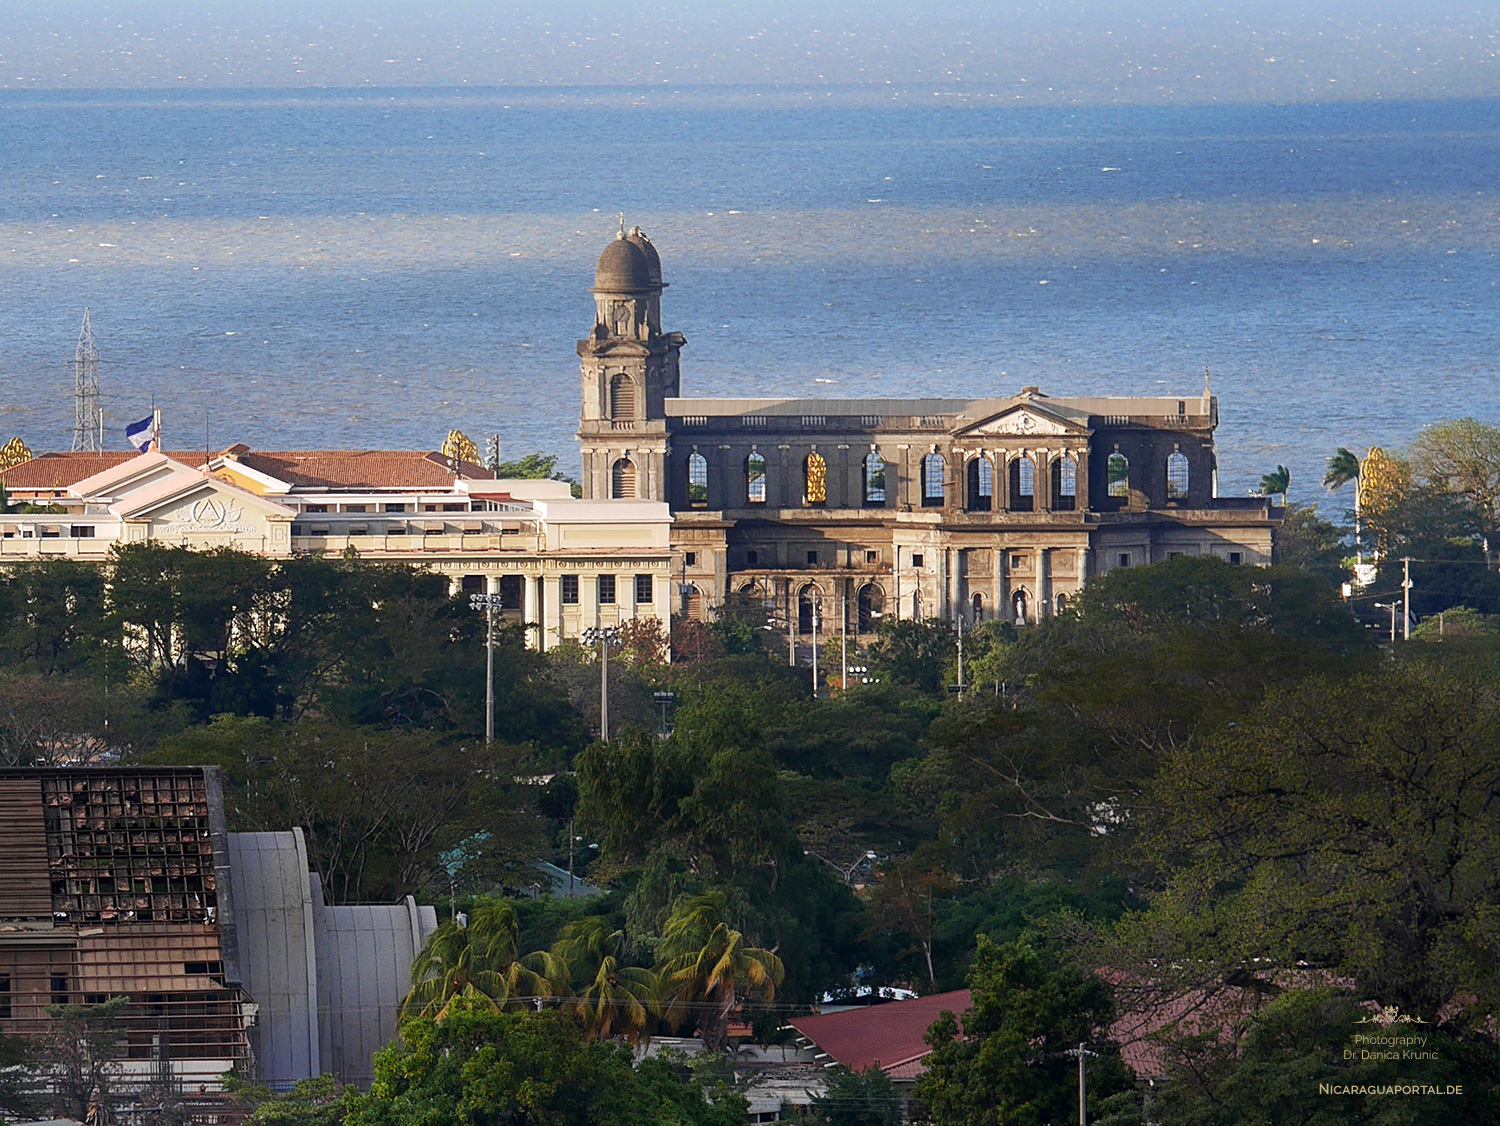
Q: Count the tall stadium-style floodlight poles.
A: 2